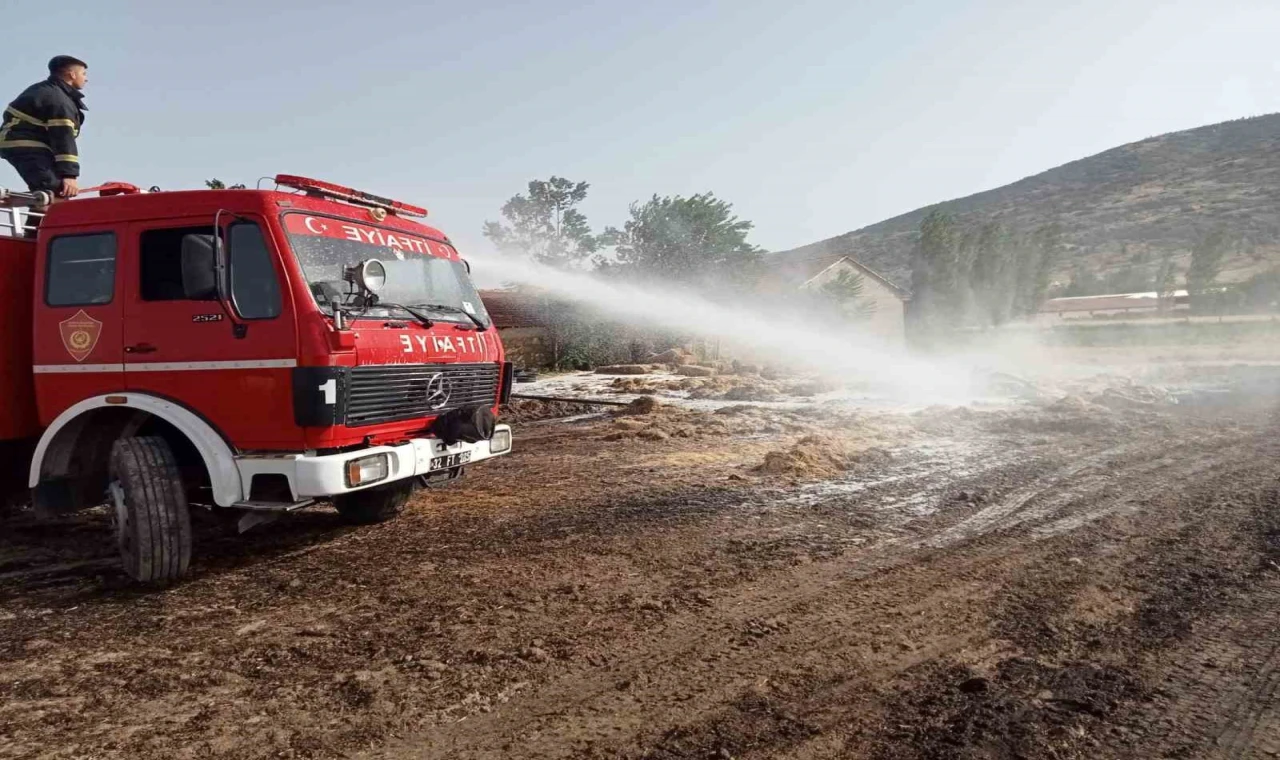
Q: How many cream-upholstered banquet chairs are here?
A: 0